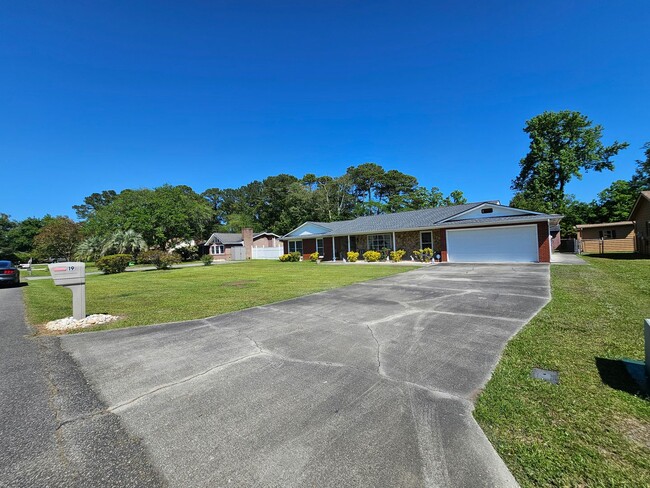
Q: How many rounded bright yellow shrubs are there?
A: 6